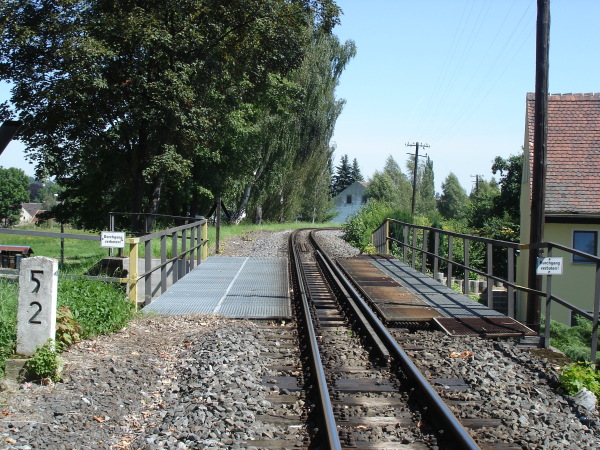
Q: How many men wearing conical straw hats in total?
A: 0